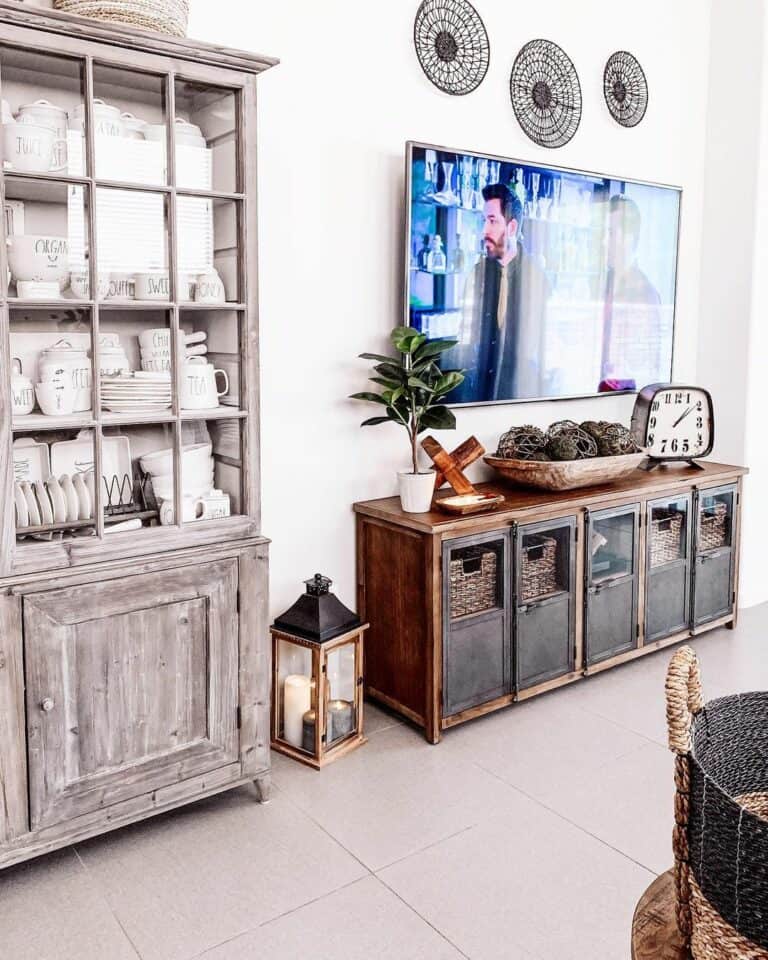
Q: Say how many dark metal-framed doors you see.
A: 5